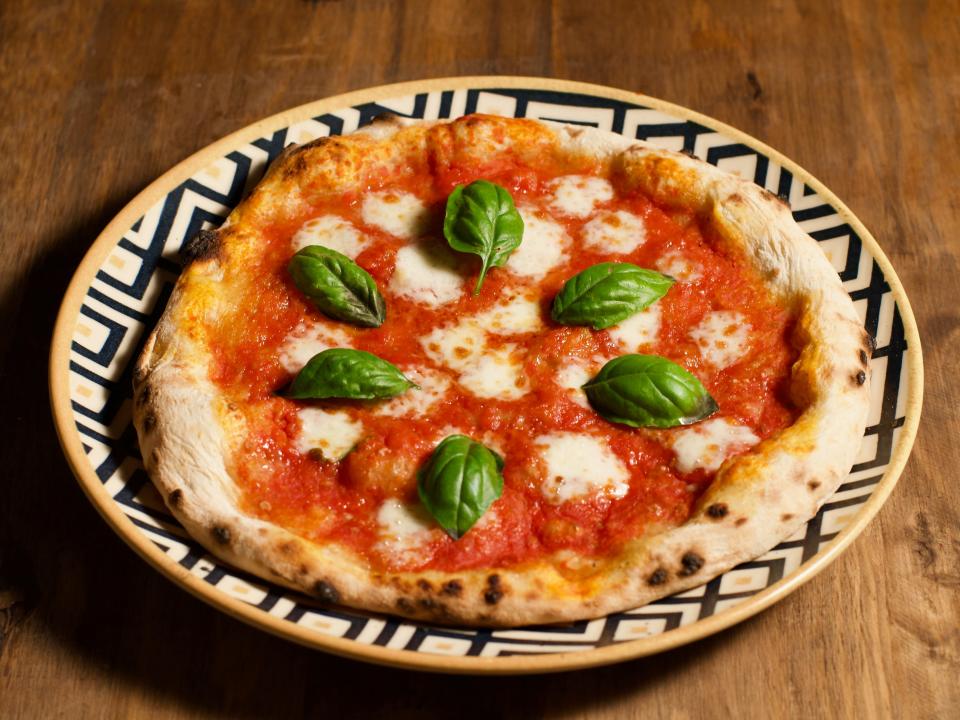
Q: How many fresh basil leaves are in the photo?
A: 6